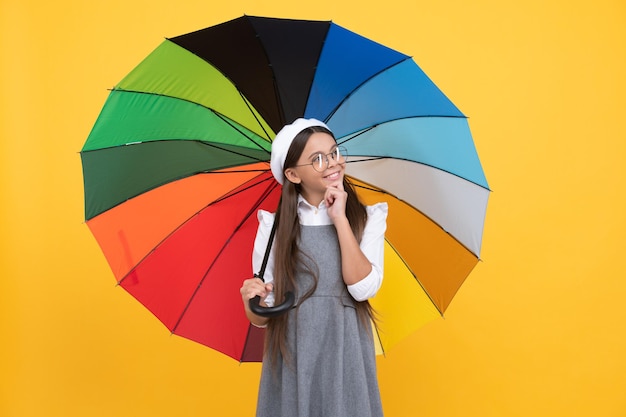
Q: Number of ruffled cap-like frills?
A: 2